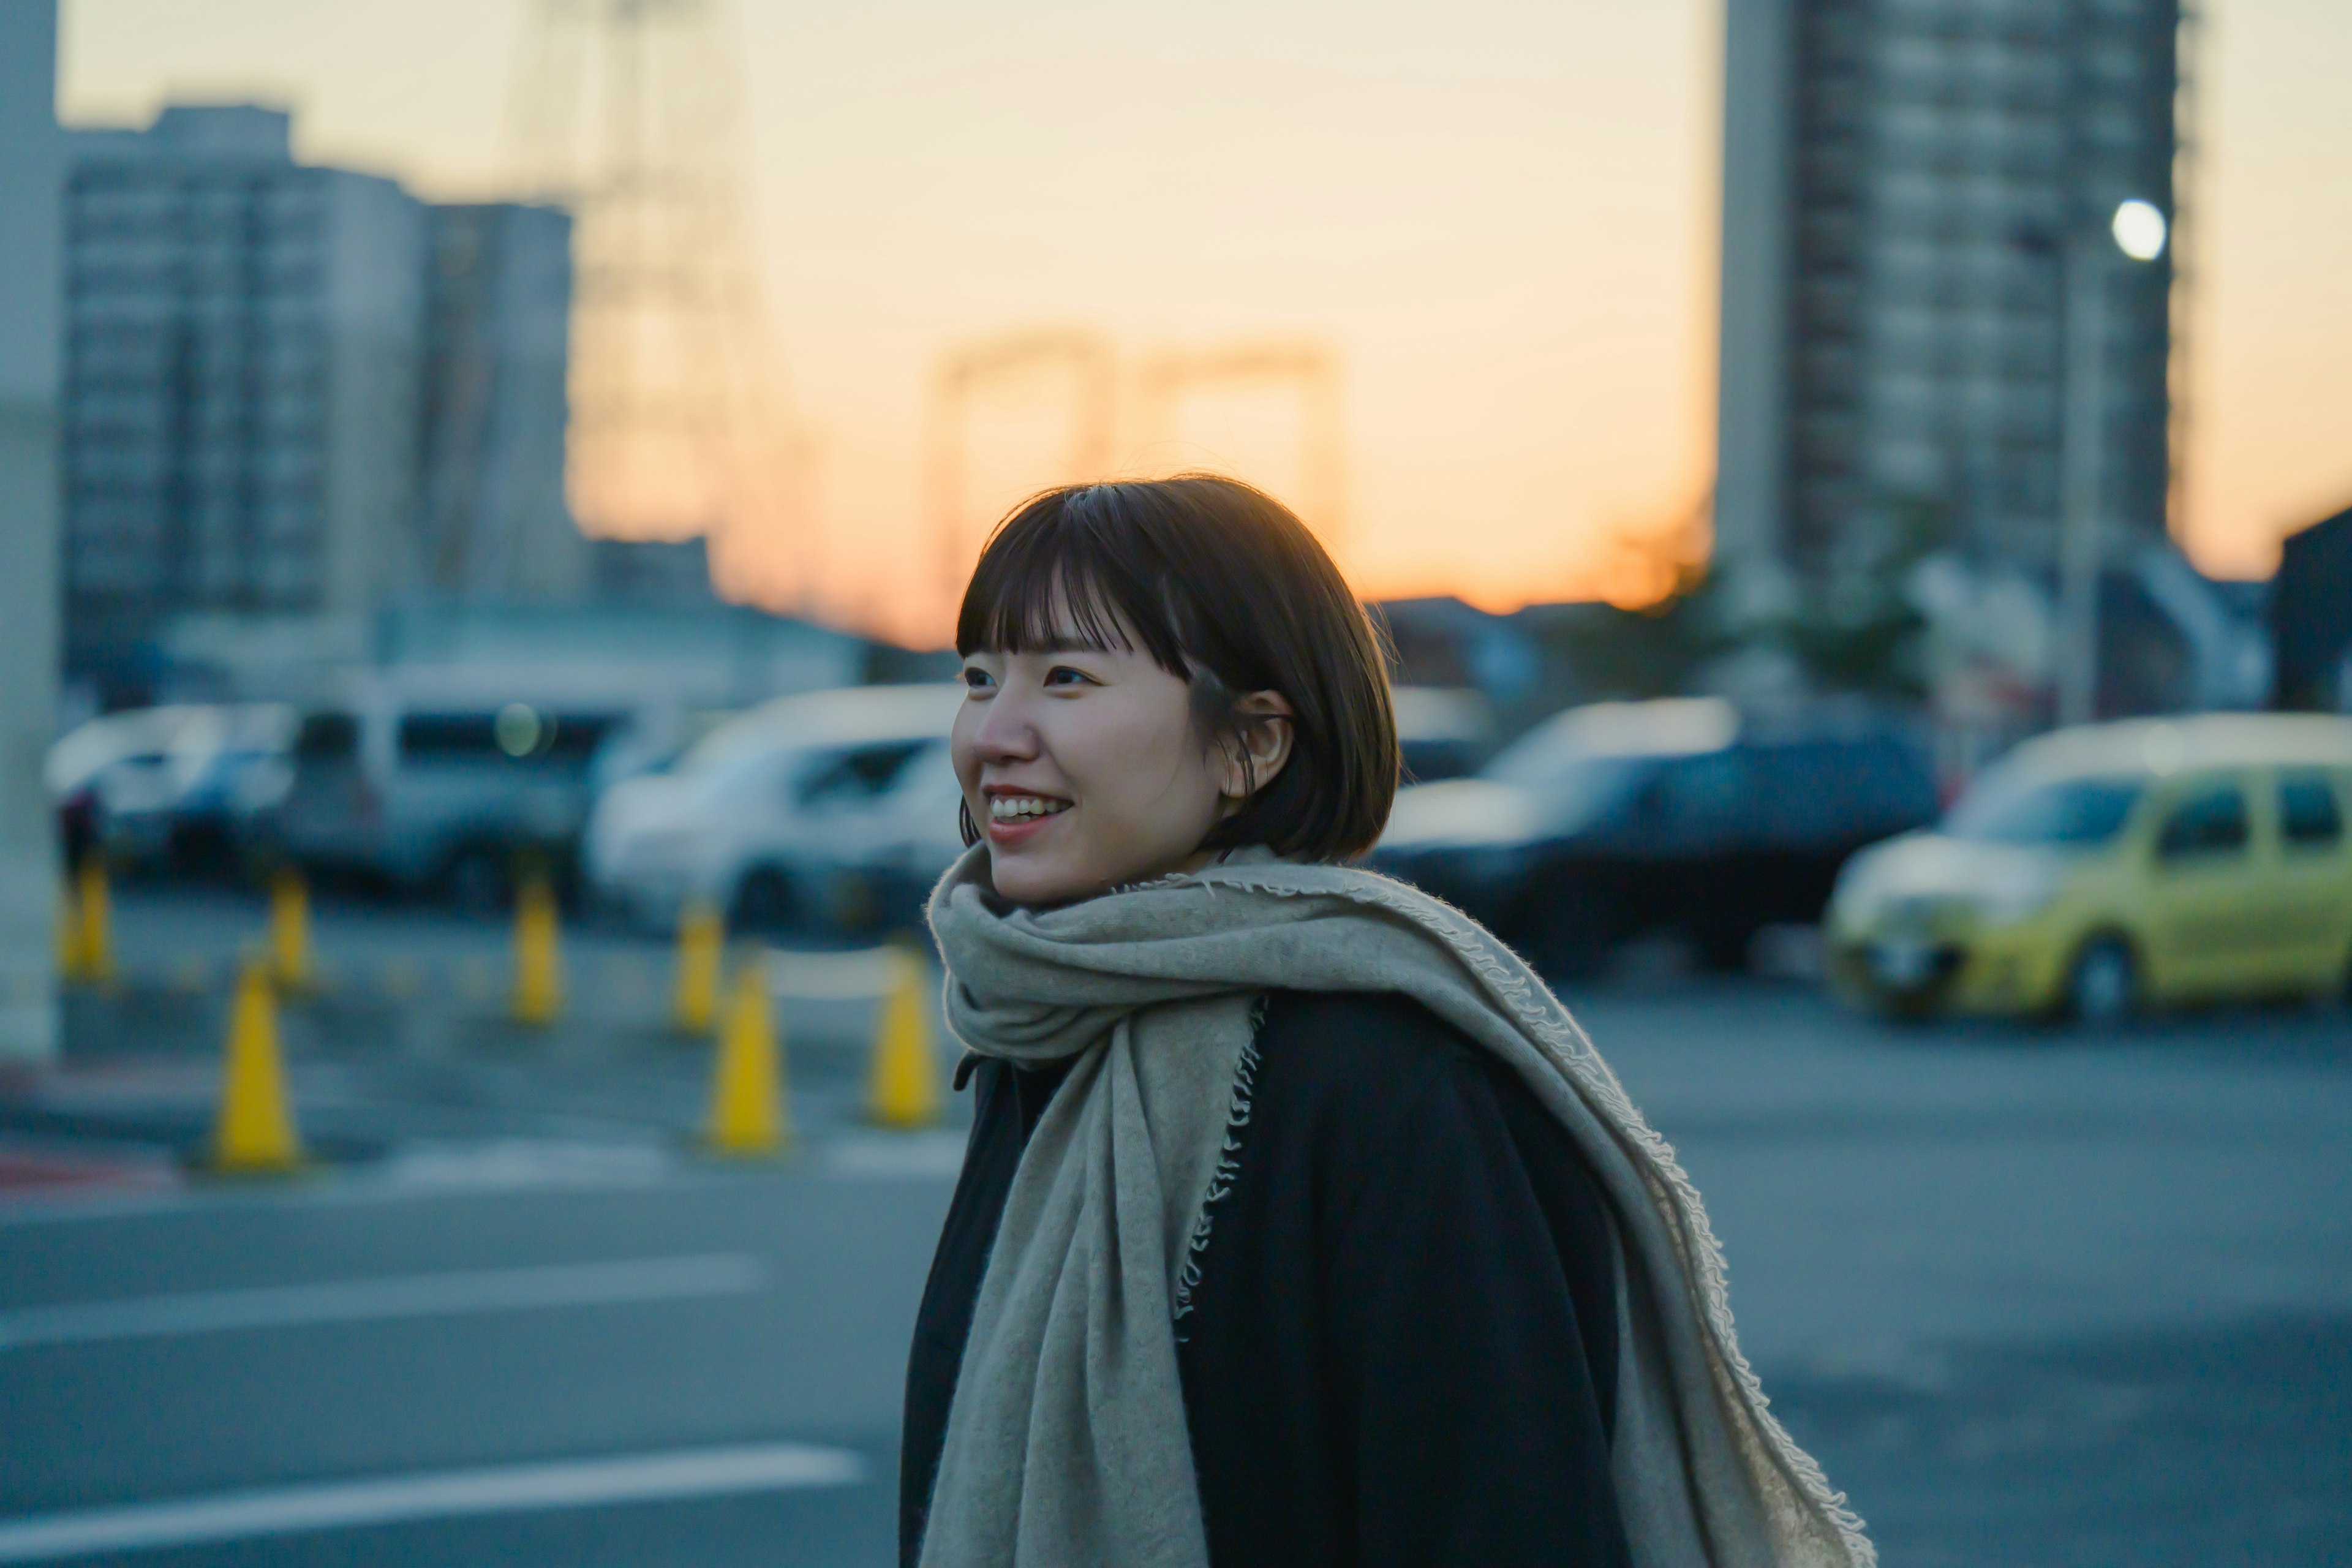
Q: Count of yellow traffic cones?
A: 8